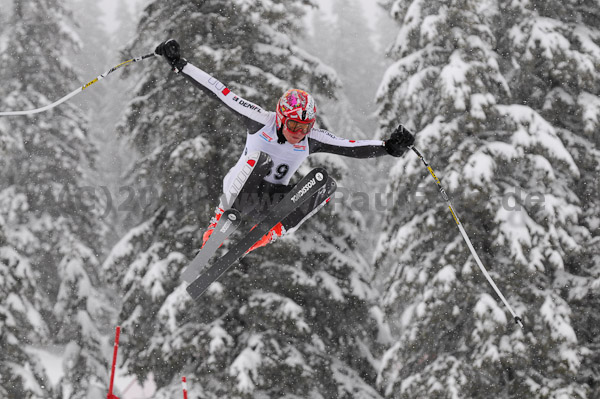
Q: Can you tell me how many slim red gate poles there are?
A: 2